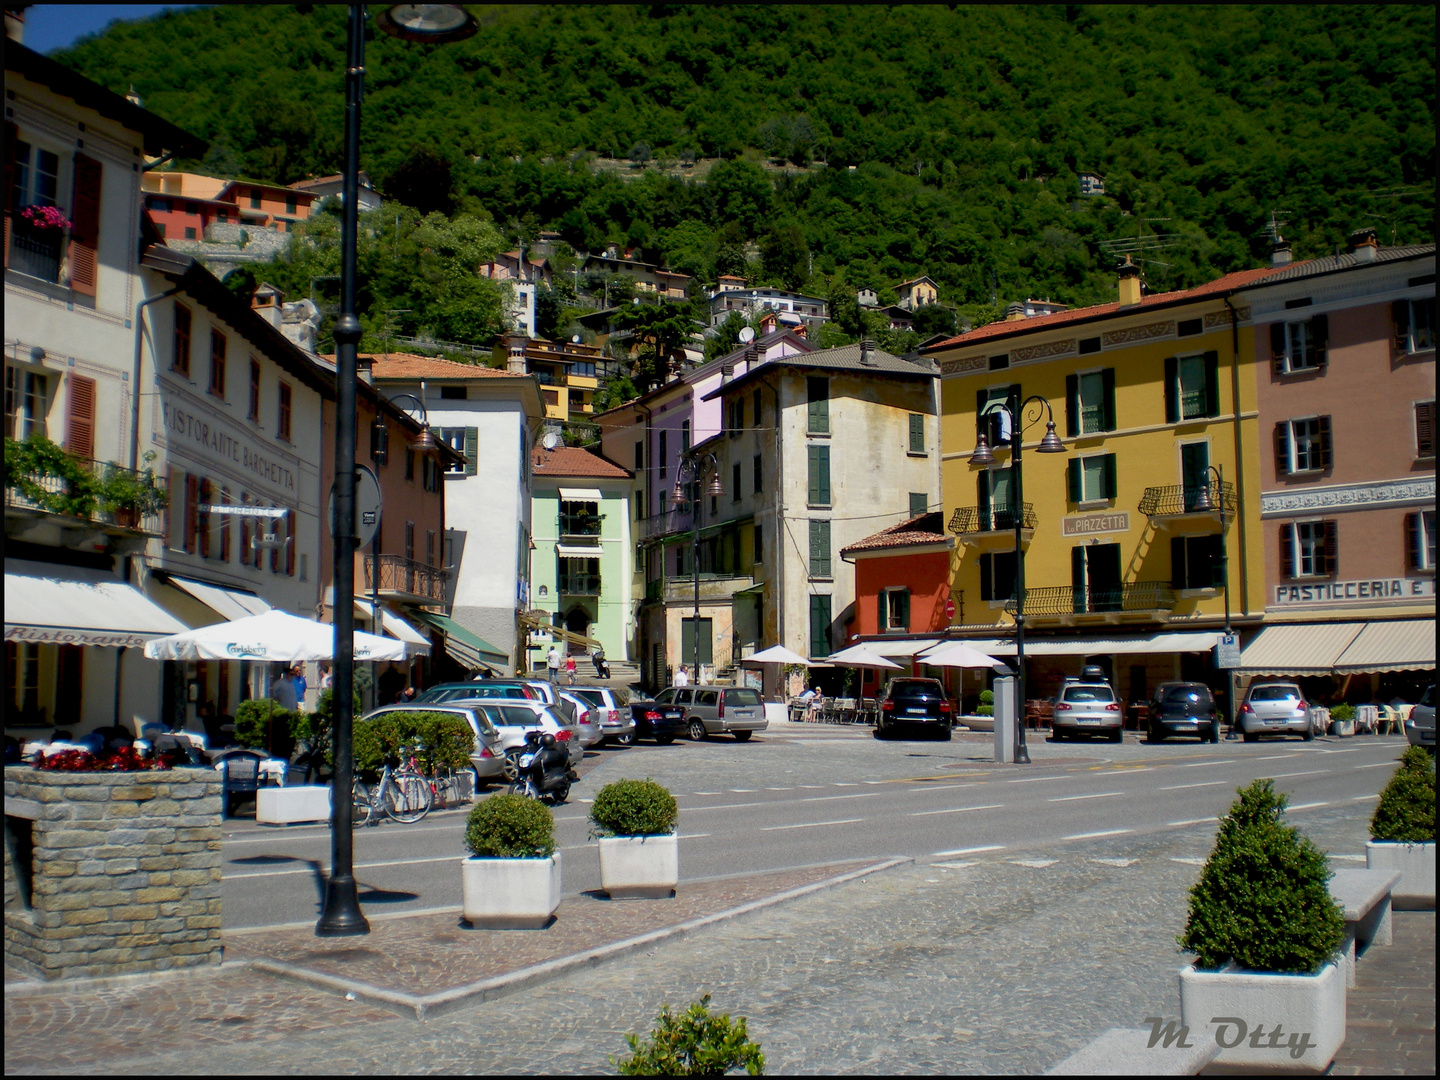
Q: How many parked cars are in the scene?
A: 13